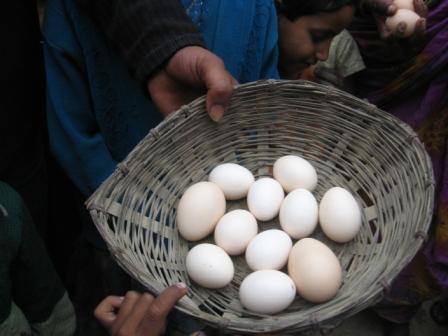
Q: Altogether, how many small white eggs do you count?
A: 9